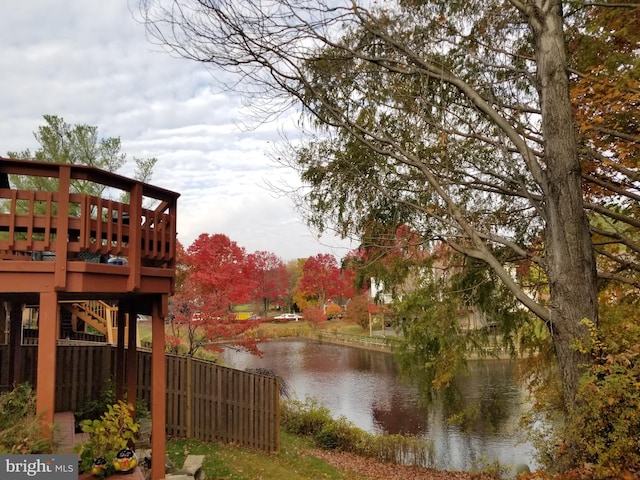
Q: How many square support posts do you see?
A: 5